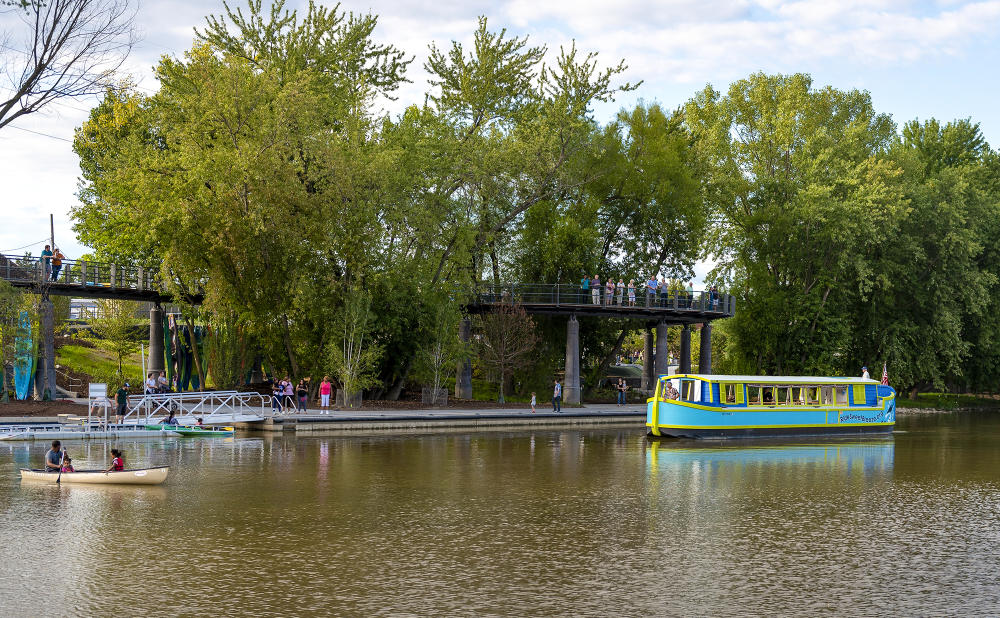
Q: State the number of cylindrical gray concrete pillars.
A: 8